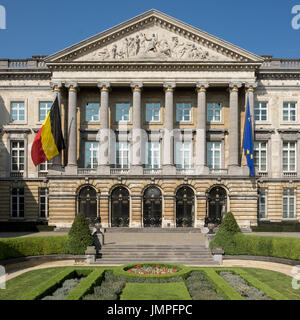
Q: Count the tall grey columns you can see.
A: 8